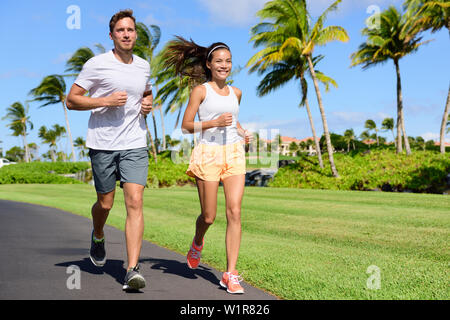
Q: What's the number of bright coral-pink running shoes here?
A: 2